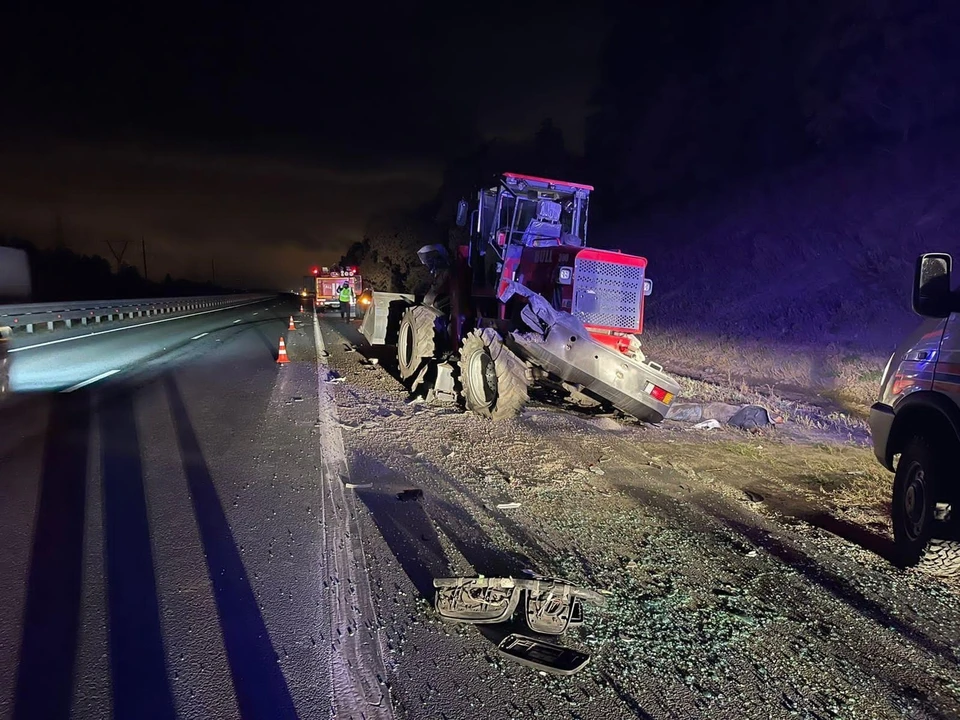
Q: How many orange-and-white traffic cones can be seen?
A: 3